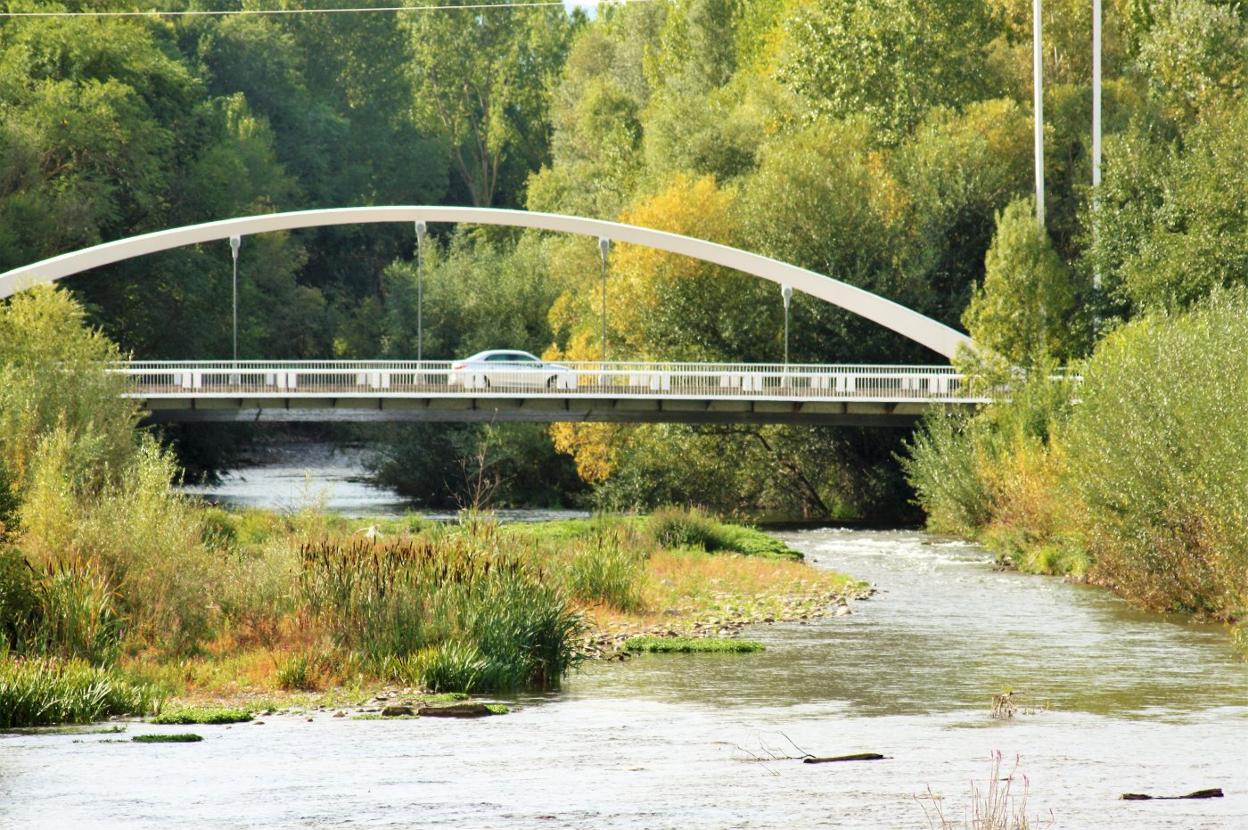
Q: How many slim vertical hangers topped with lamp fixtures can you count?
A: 4